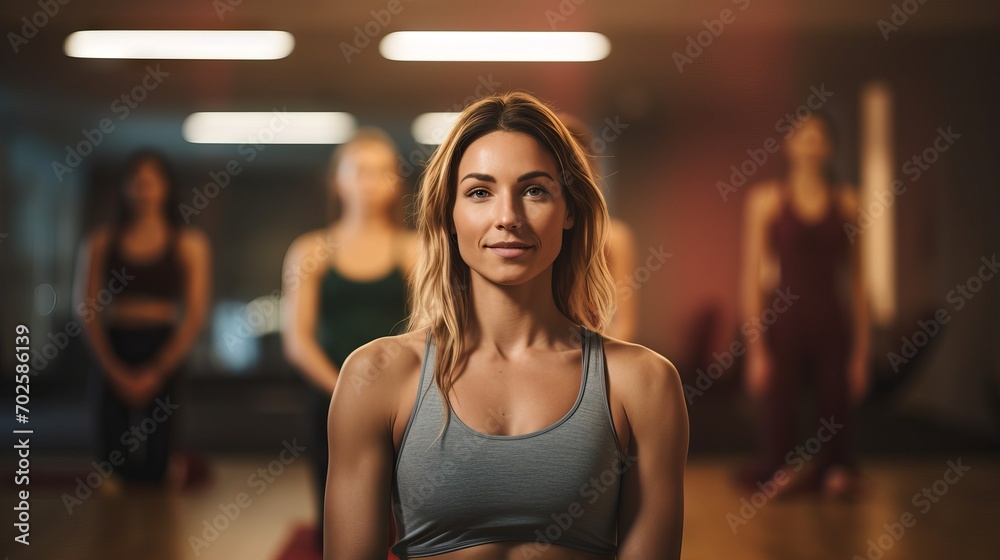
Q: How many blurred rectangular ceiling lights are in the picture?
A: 4